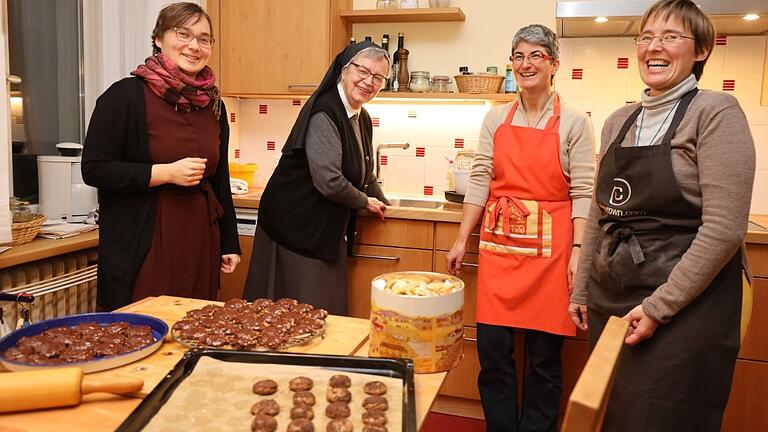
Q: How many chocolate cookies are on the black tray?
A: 15